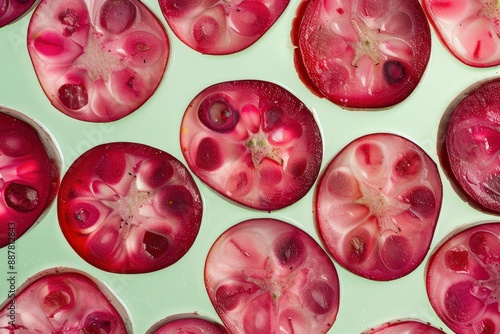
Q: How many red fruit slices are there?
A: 15